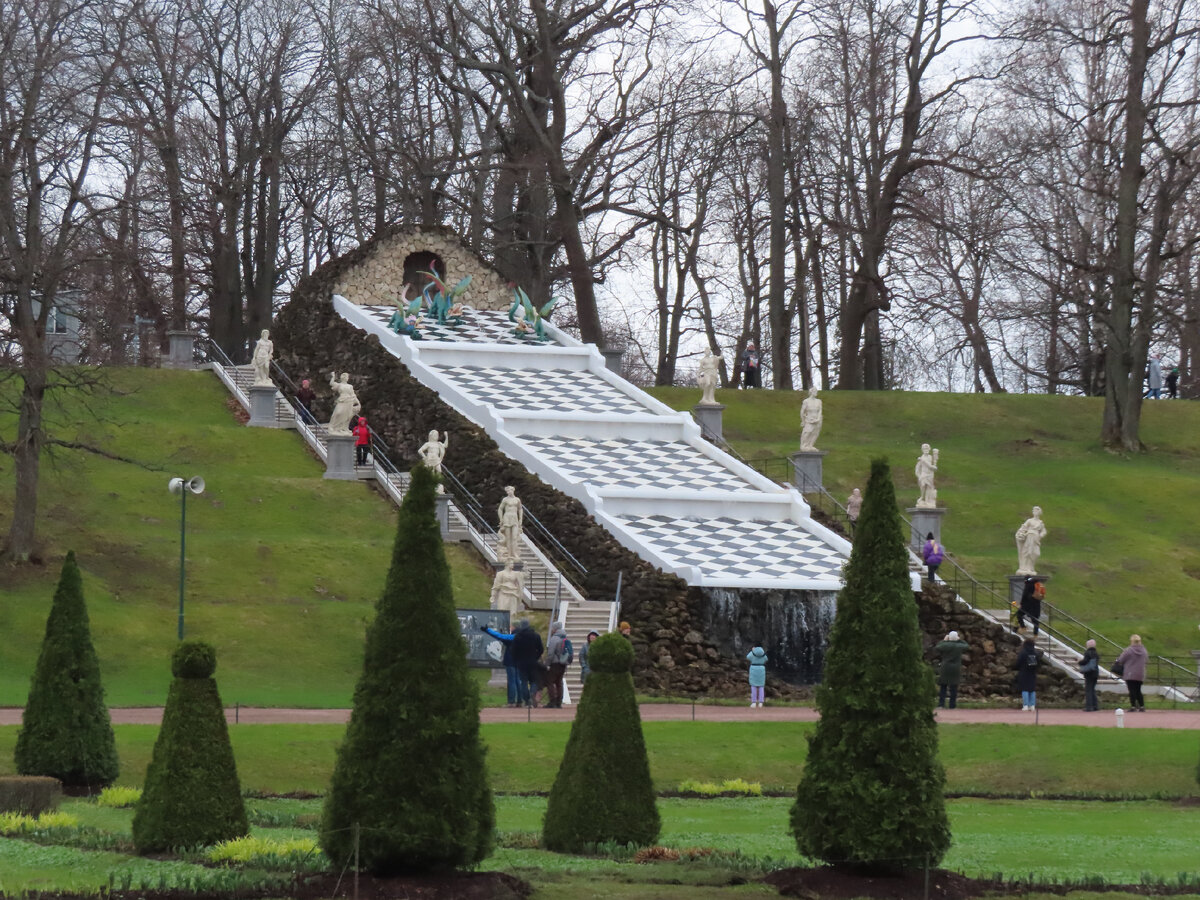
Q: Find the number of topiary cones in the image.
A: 5